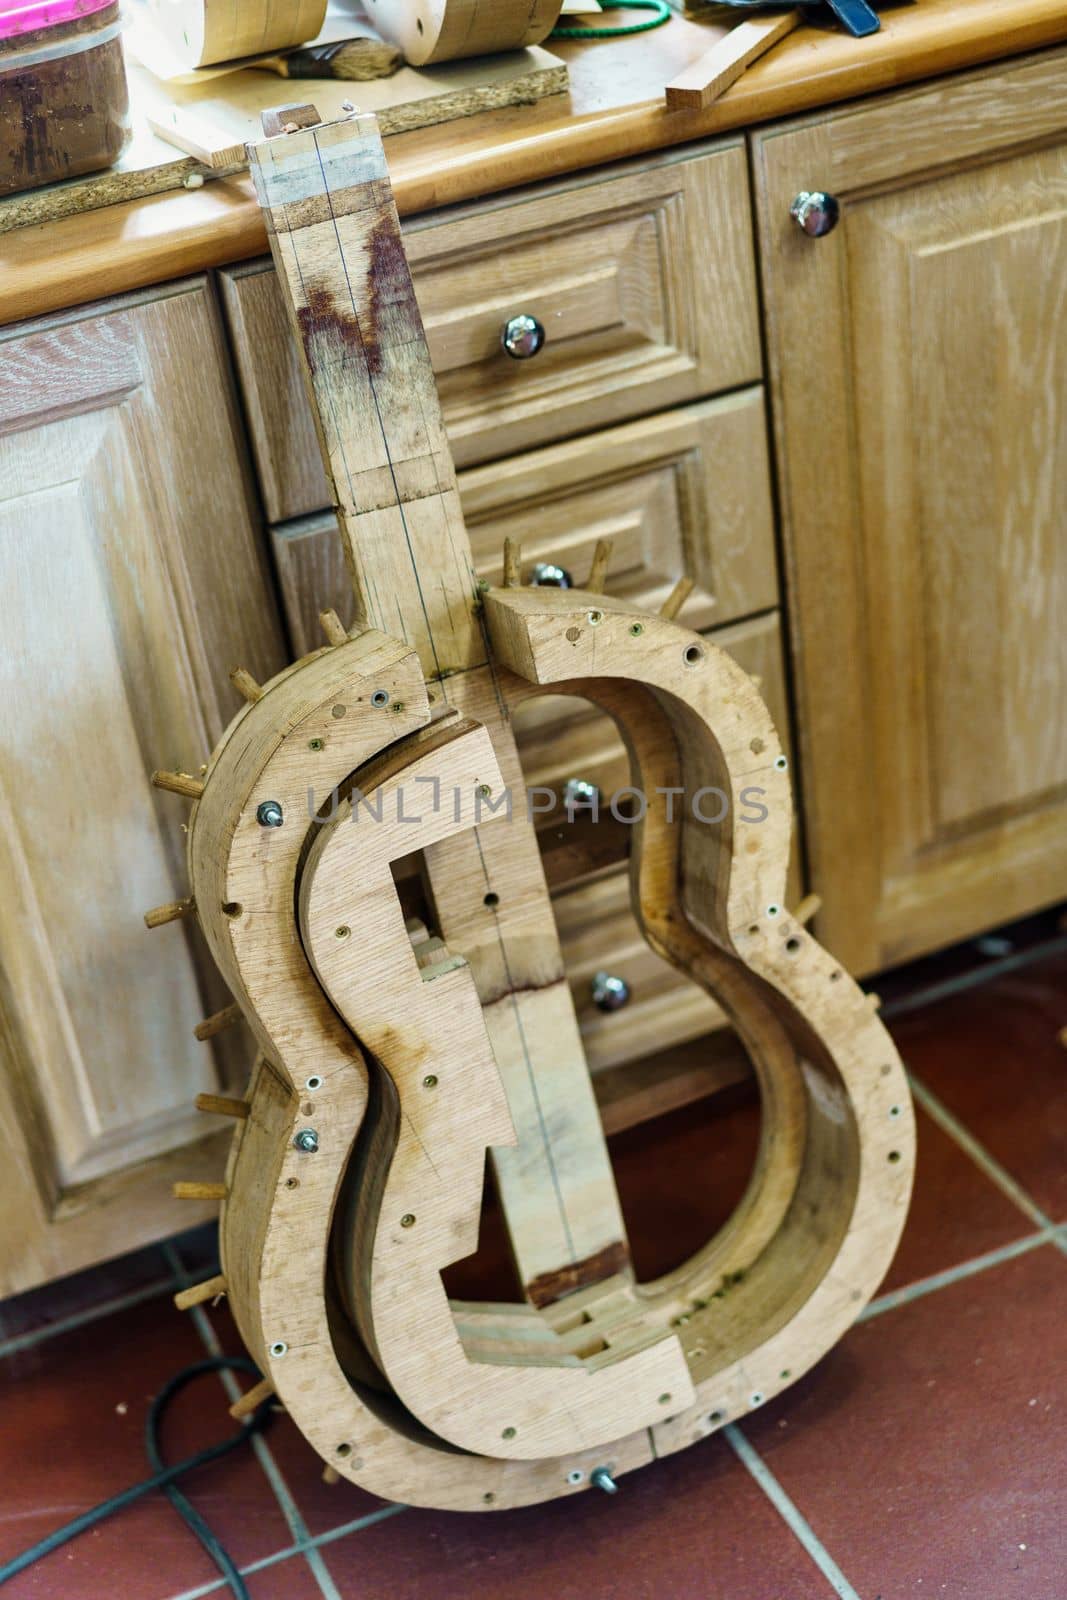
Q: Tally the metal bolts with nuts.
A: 3